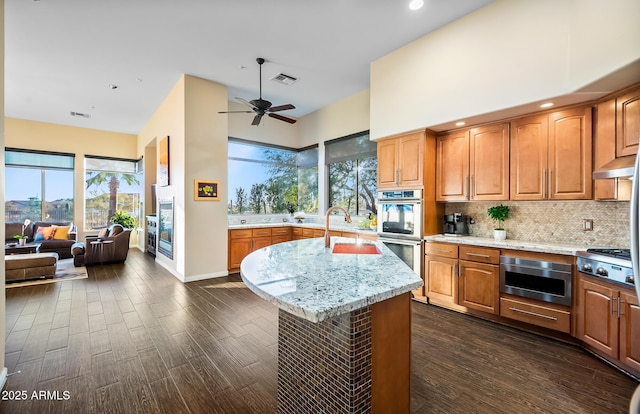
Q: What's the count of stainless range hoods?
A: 1